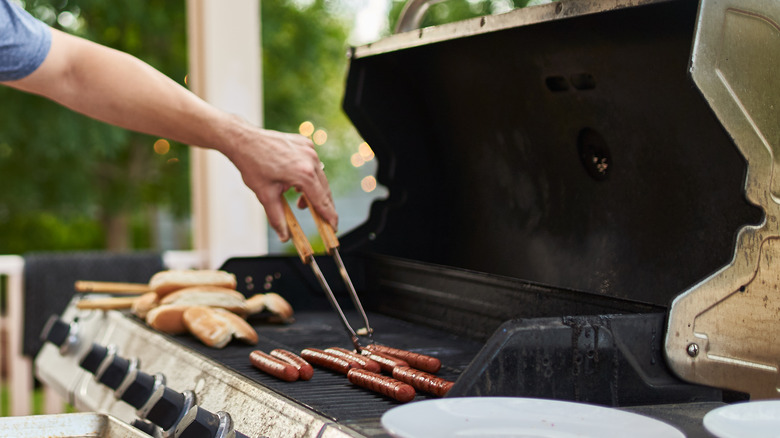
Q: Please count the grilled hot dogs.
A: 8